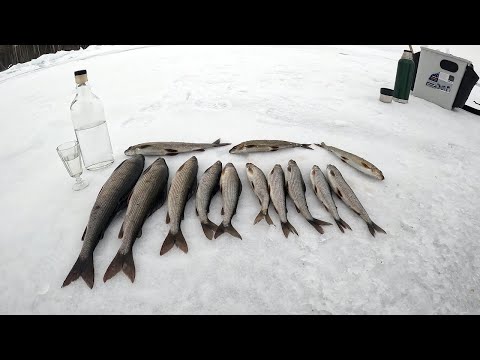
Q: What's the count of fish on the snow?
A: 13